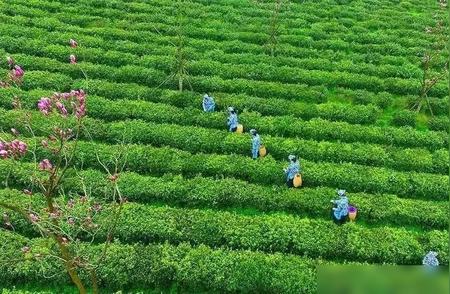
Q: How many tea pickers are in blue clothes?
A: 6